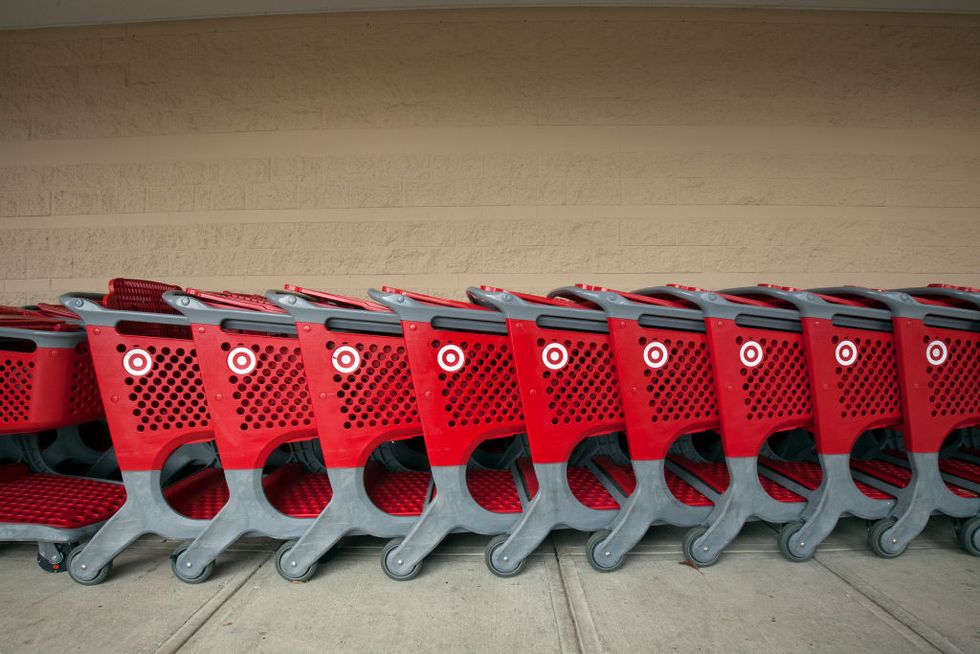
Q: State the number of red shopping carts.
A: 10